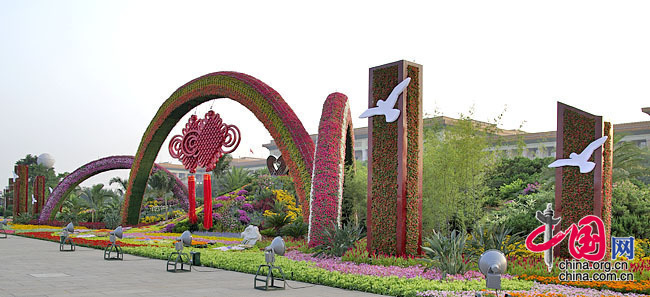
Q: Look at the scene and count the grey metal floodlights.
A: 6